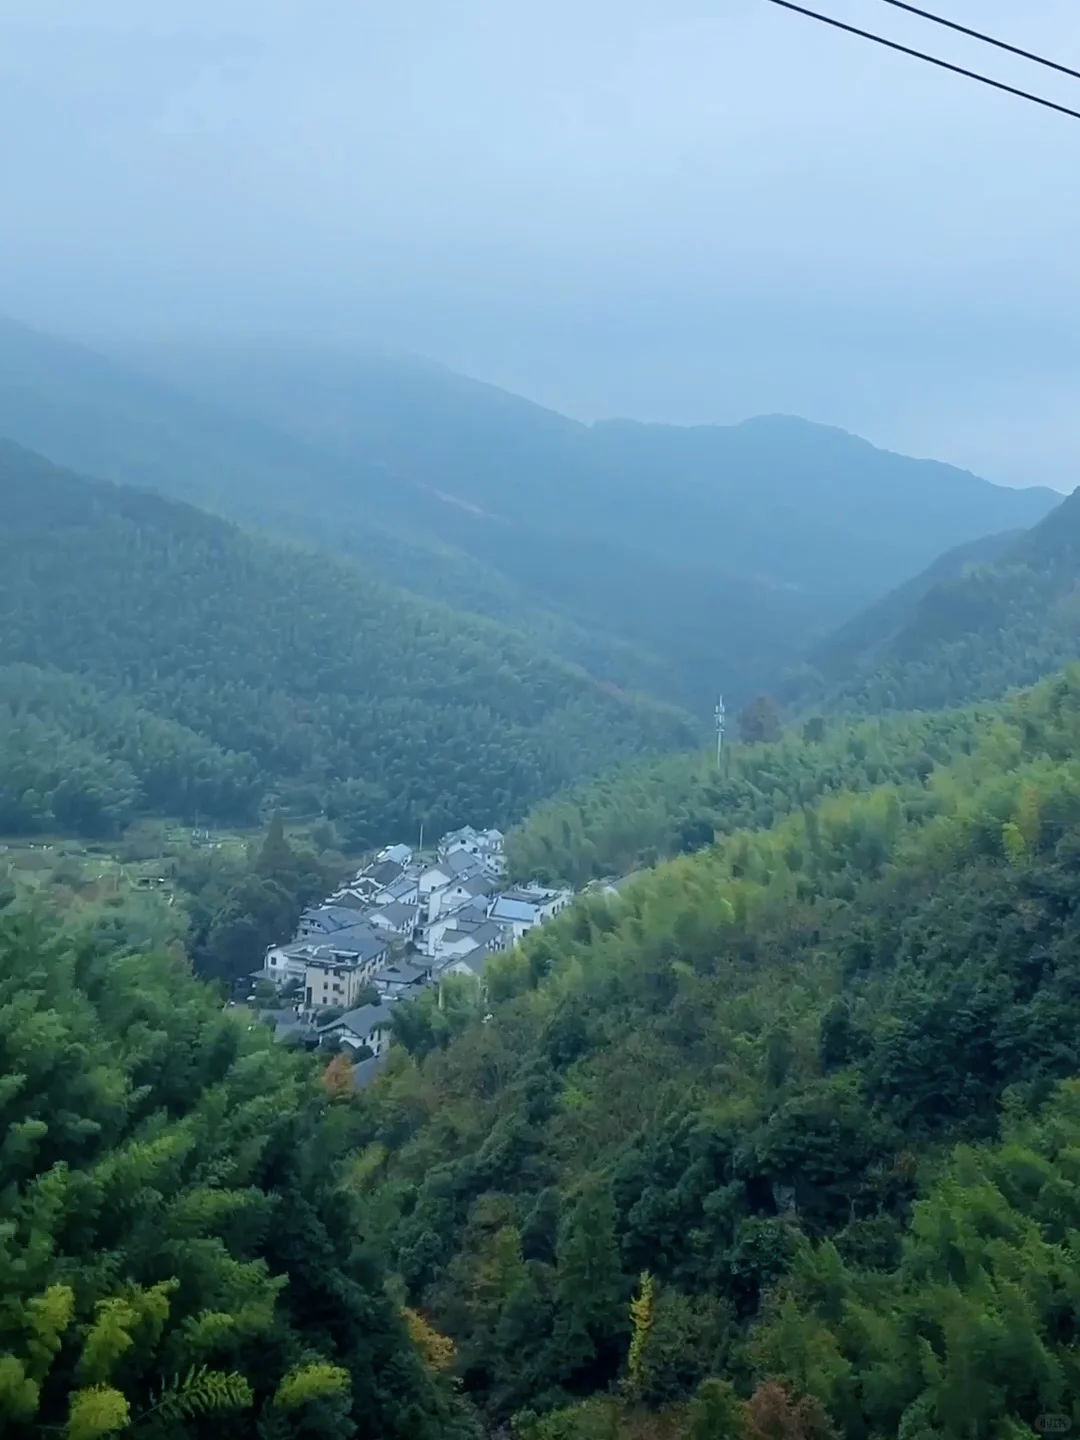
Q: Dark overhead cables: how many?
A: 2